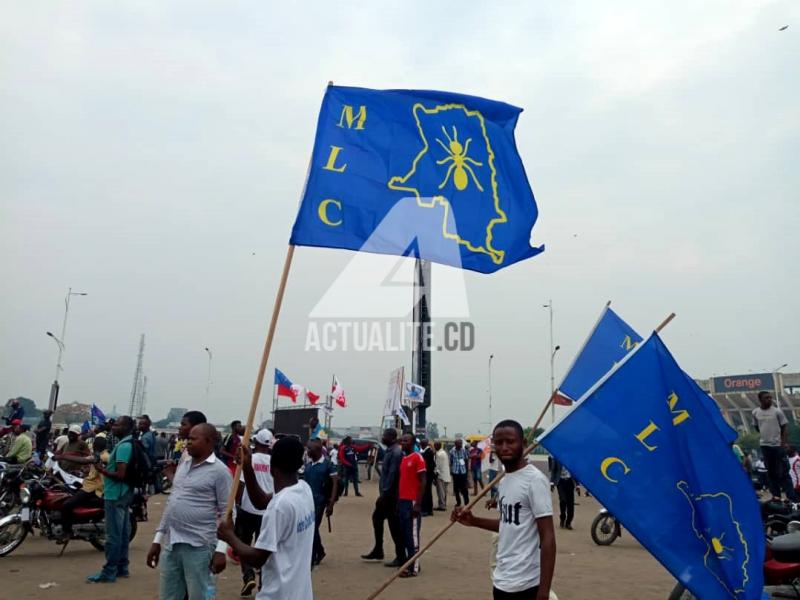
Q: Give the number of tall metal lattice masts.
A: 2